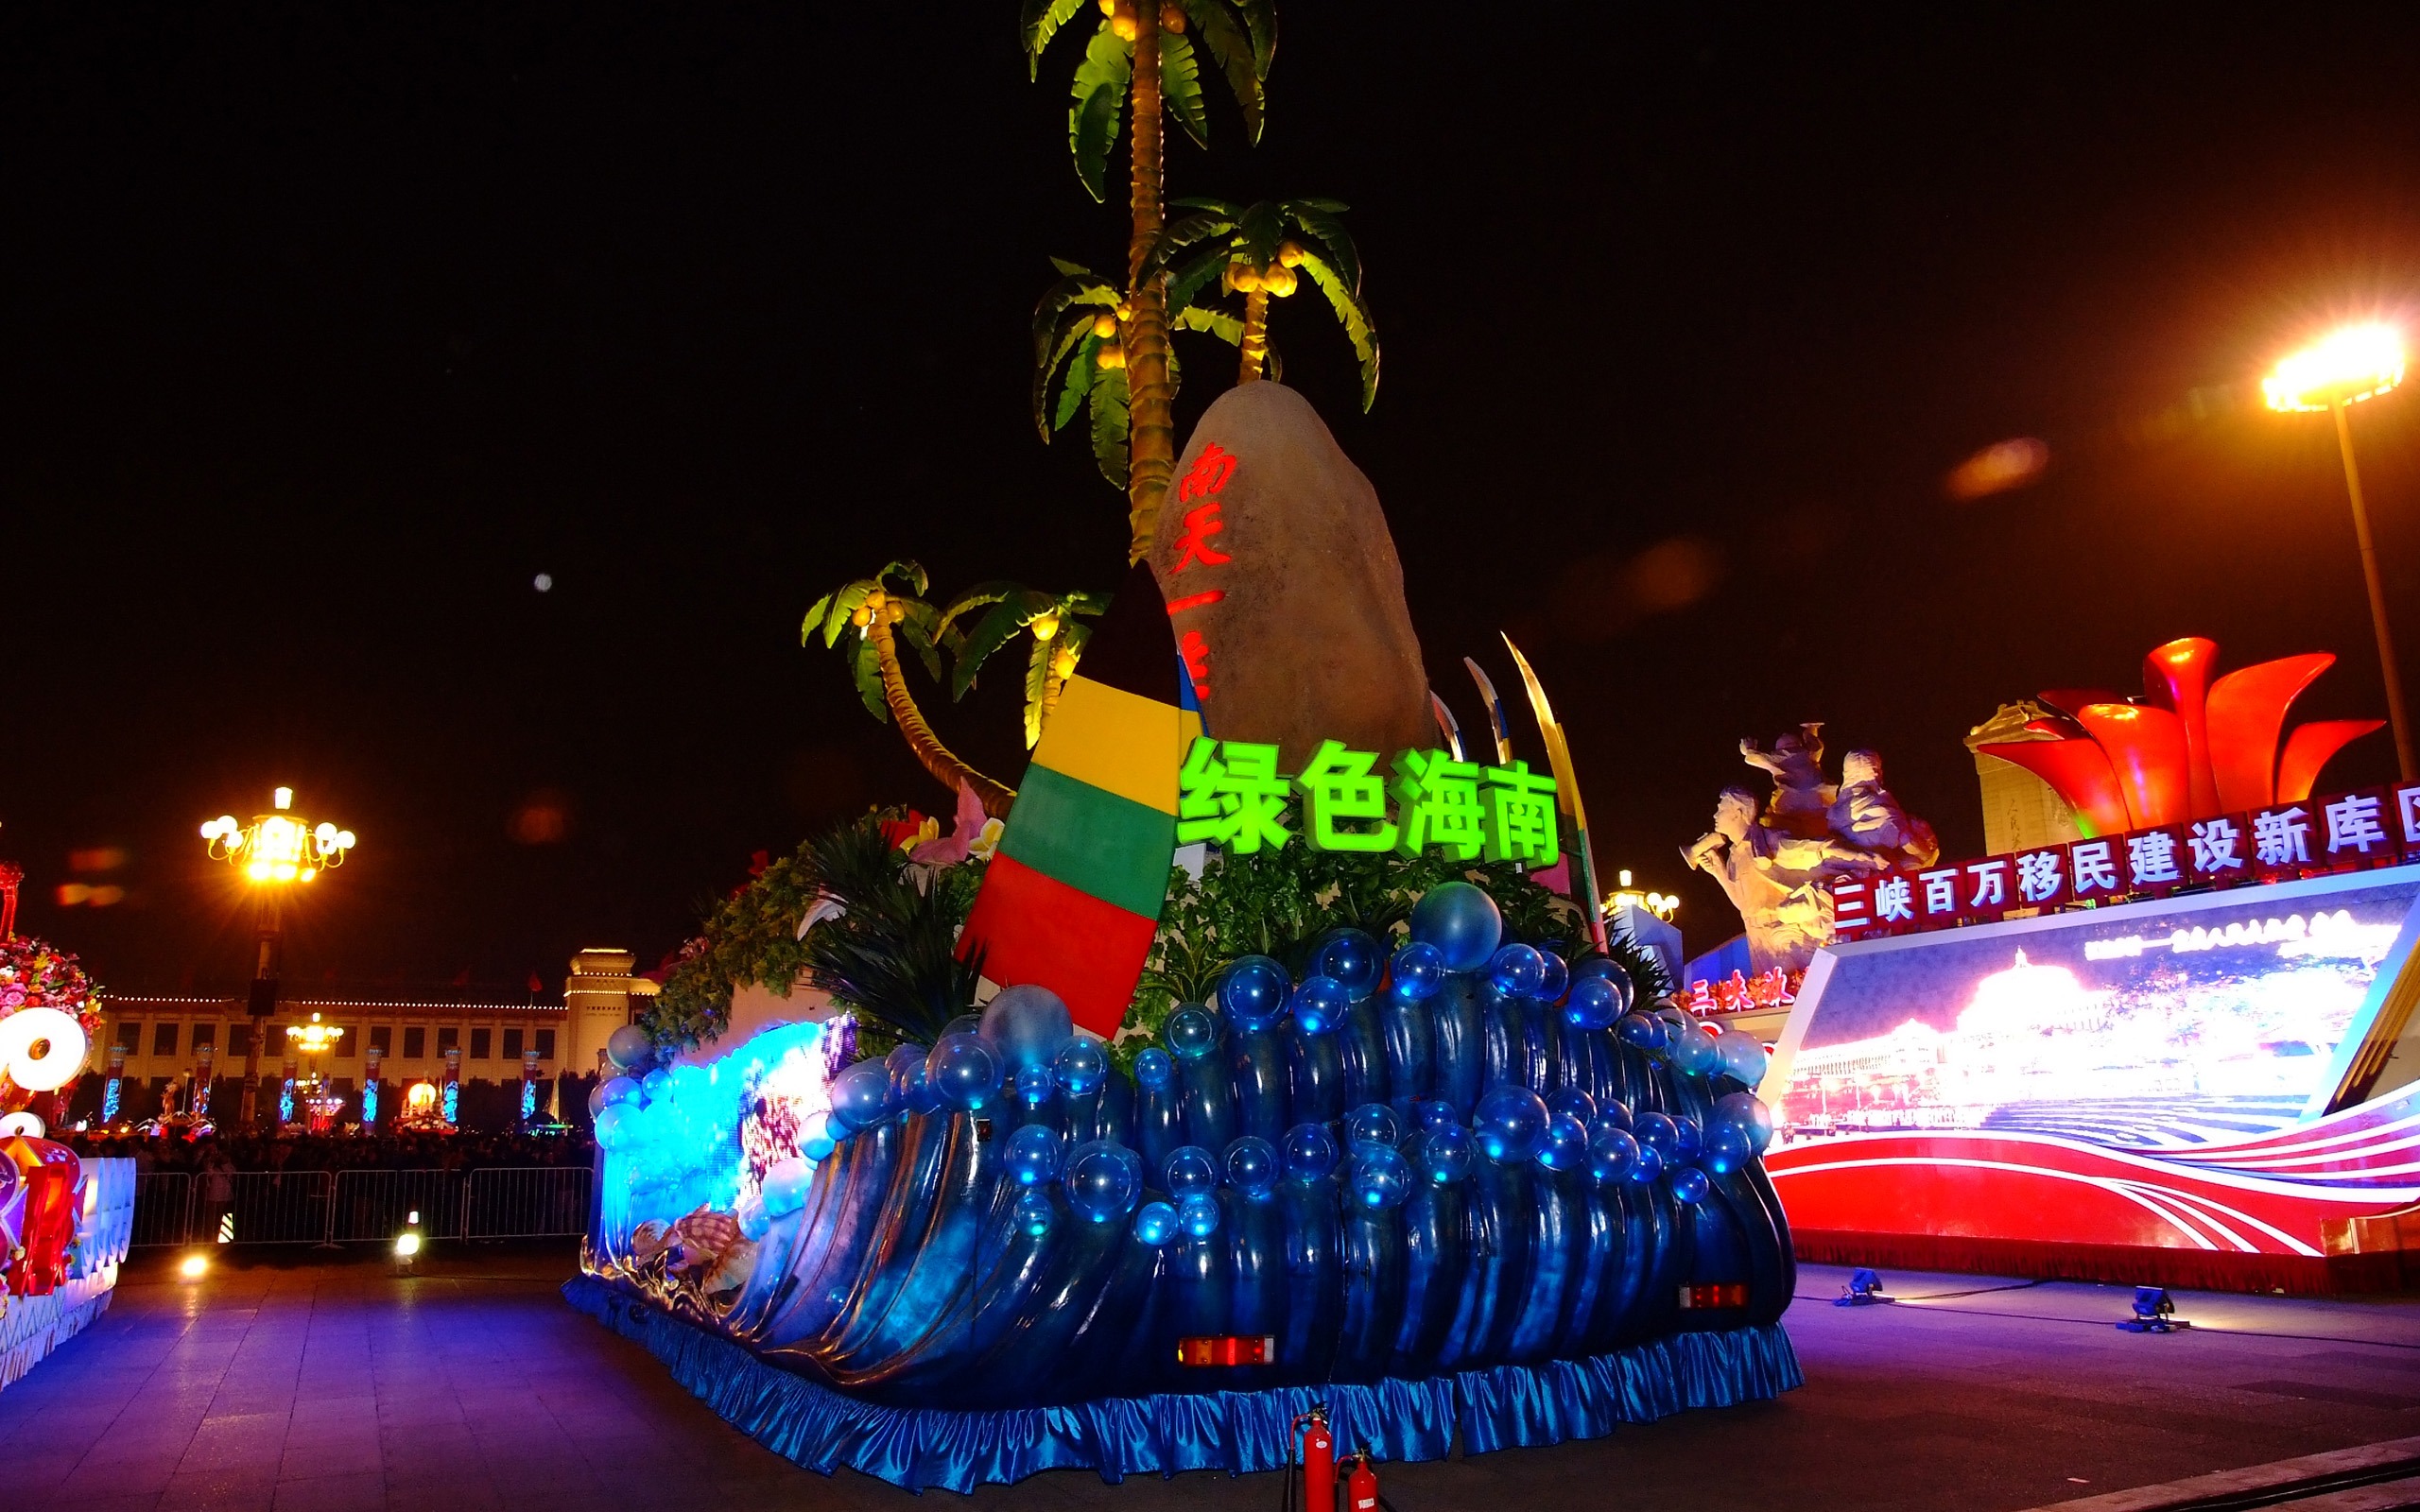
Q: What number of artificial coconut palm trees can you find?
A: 5